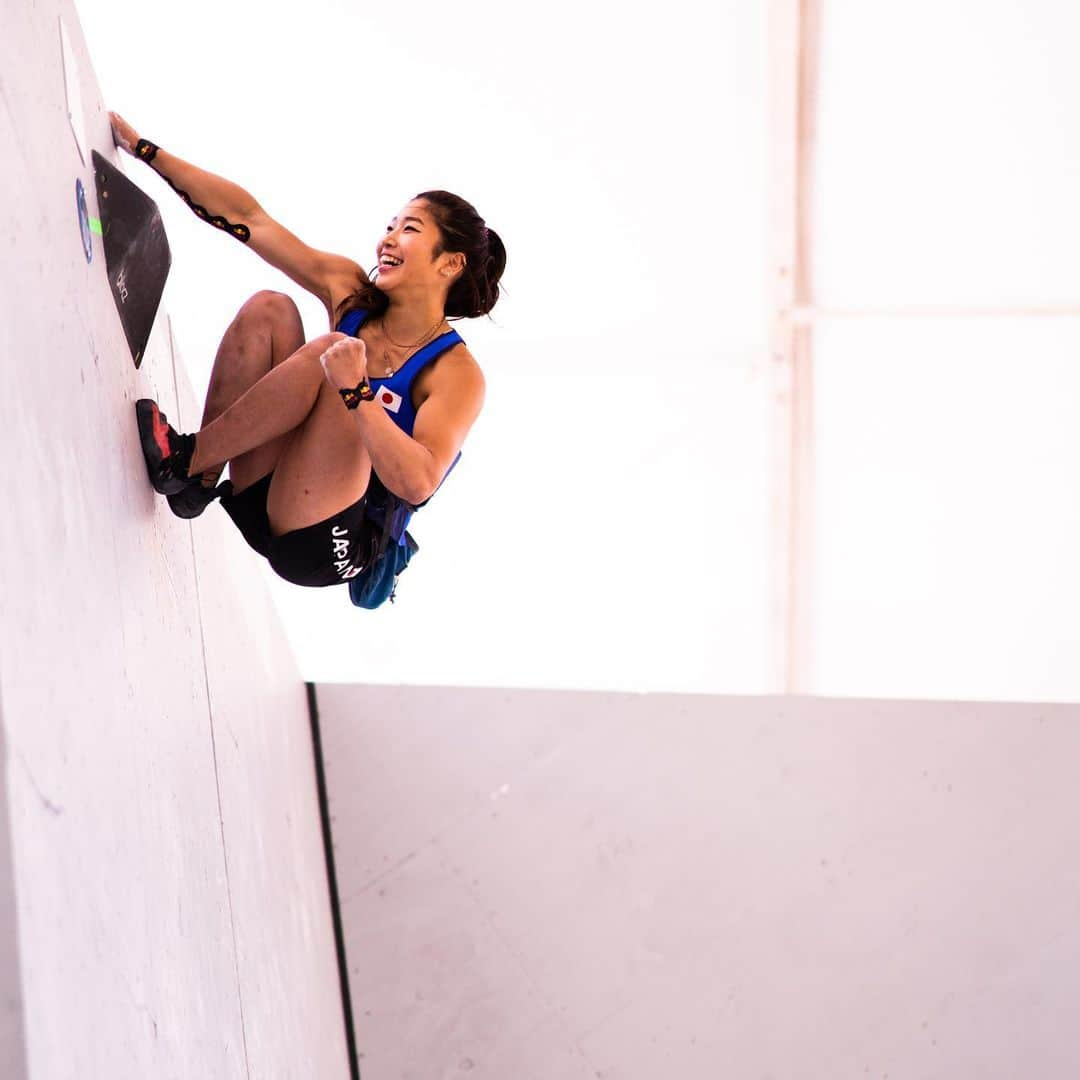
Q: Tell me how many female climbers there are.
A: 1